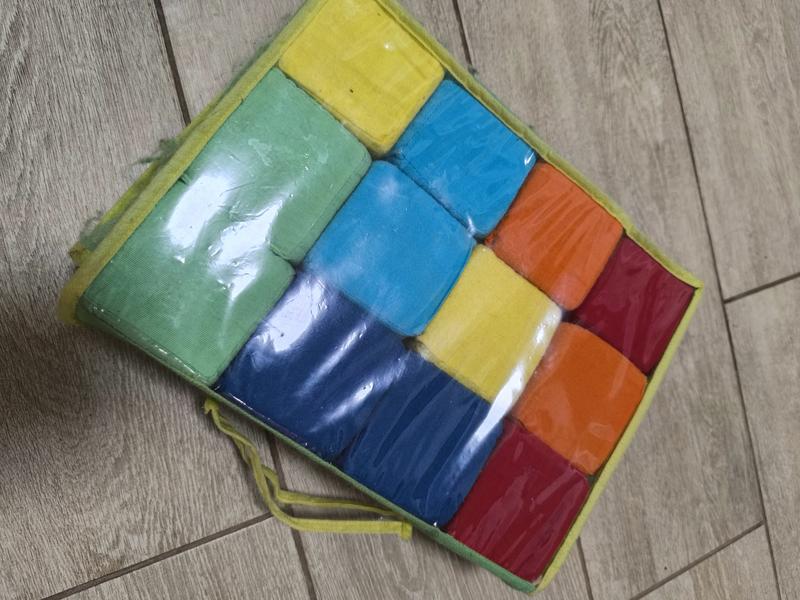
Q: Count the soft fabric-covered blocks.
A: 12